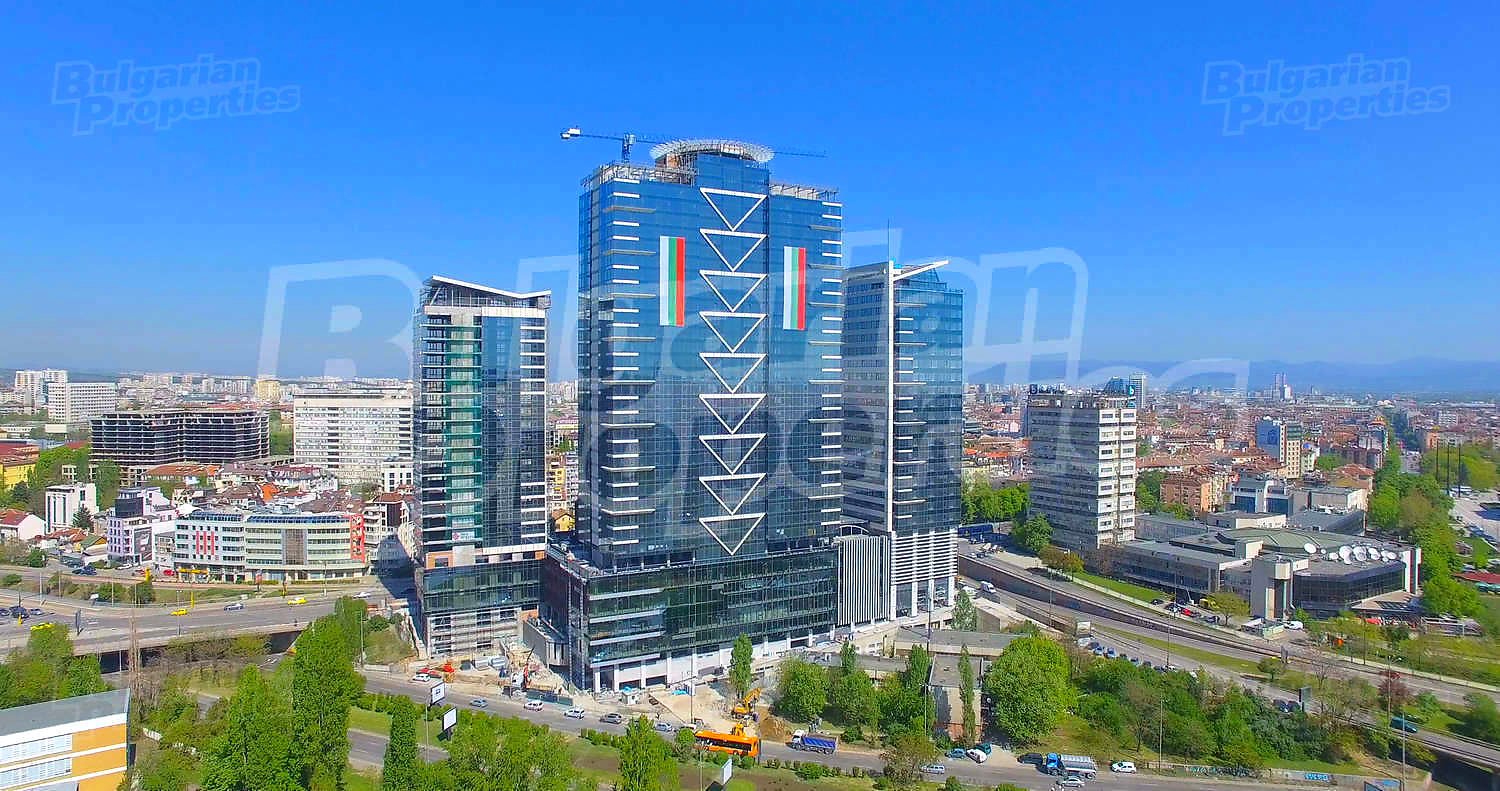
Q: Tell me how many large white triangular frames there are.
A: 9